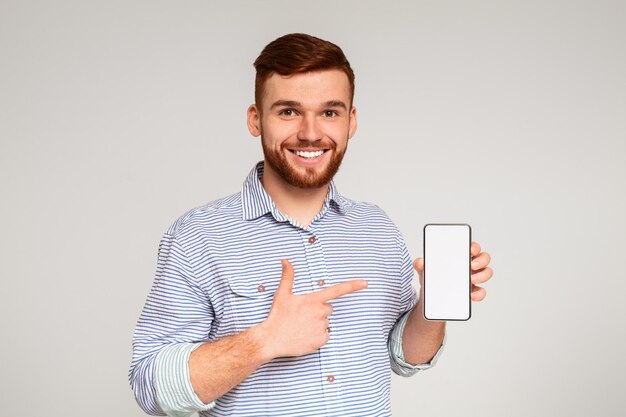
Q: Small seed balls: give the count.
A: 0